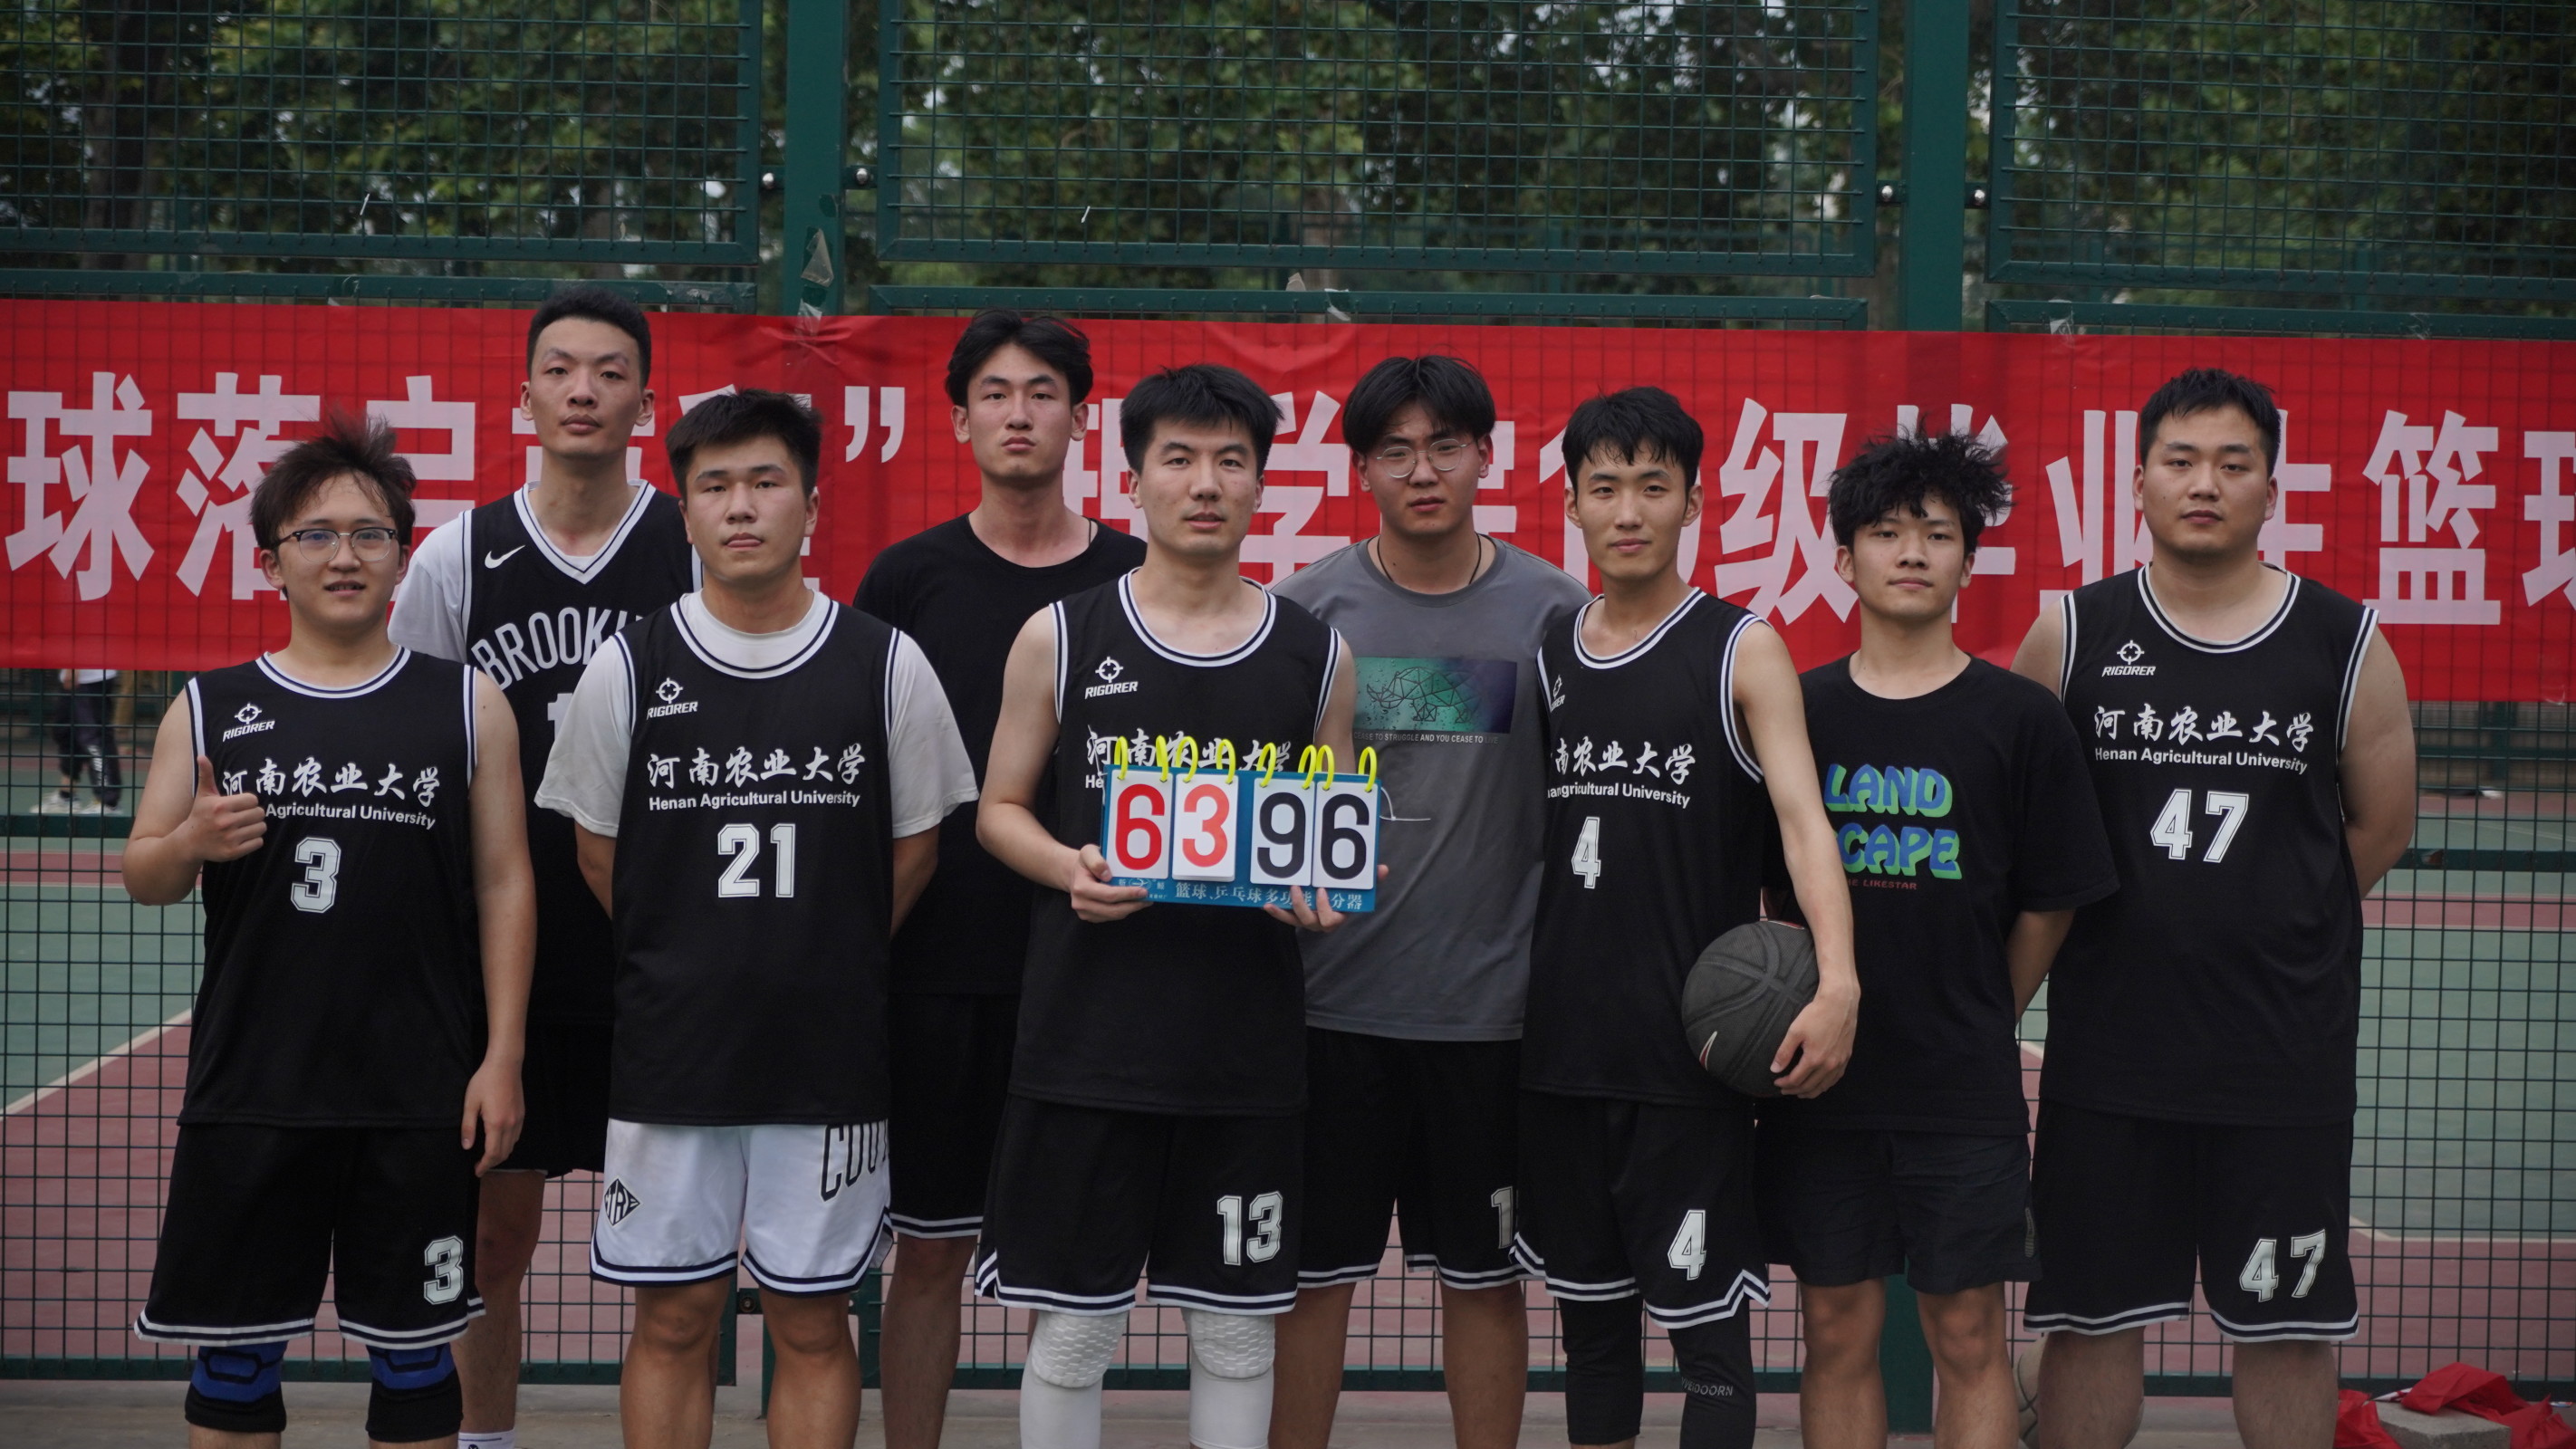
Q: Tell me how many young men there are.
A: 9